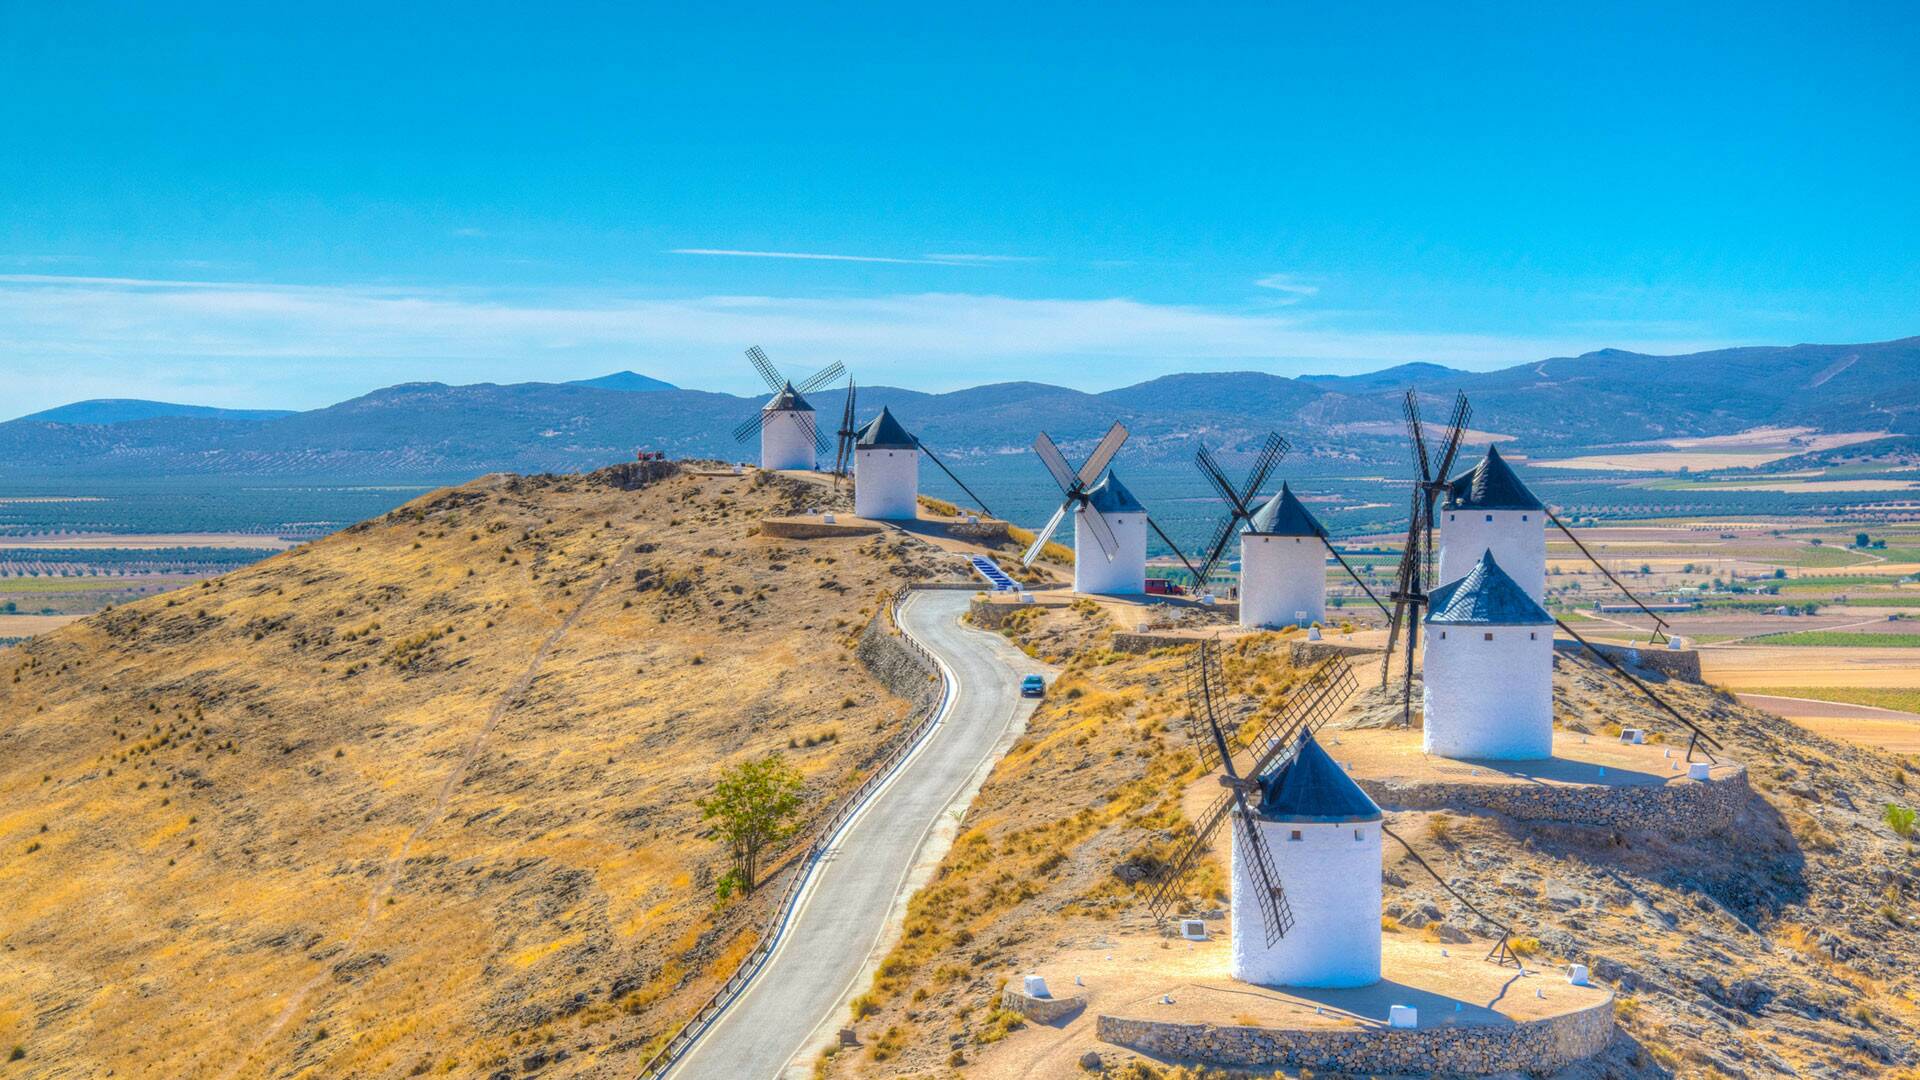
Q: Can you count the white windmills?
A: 7